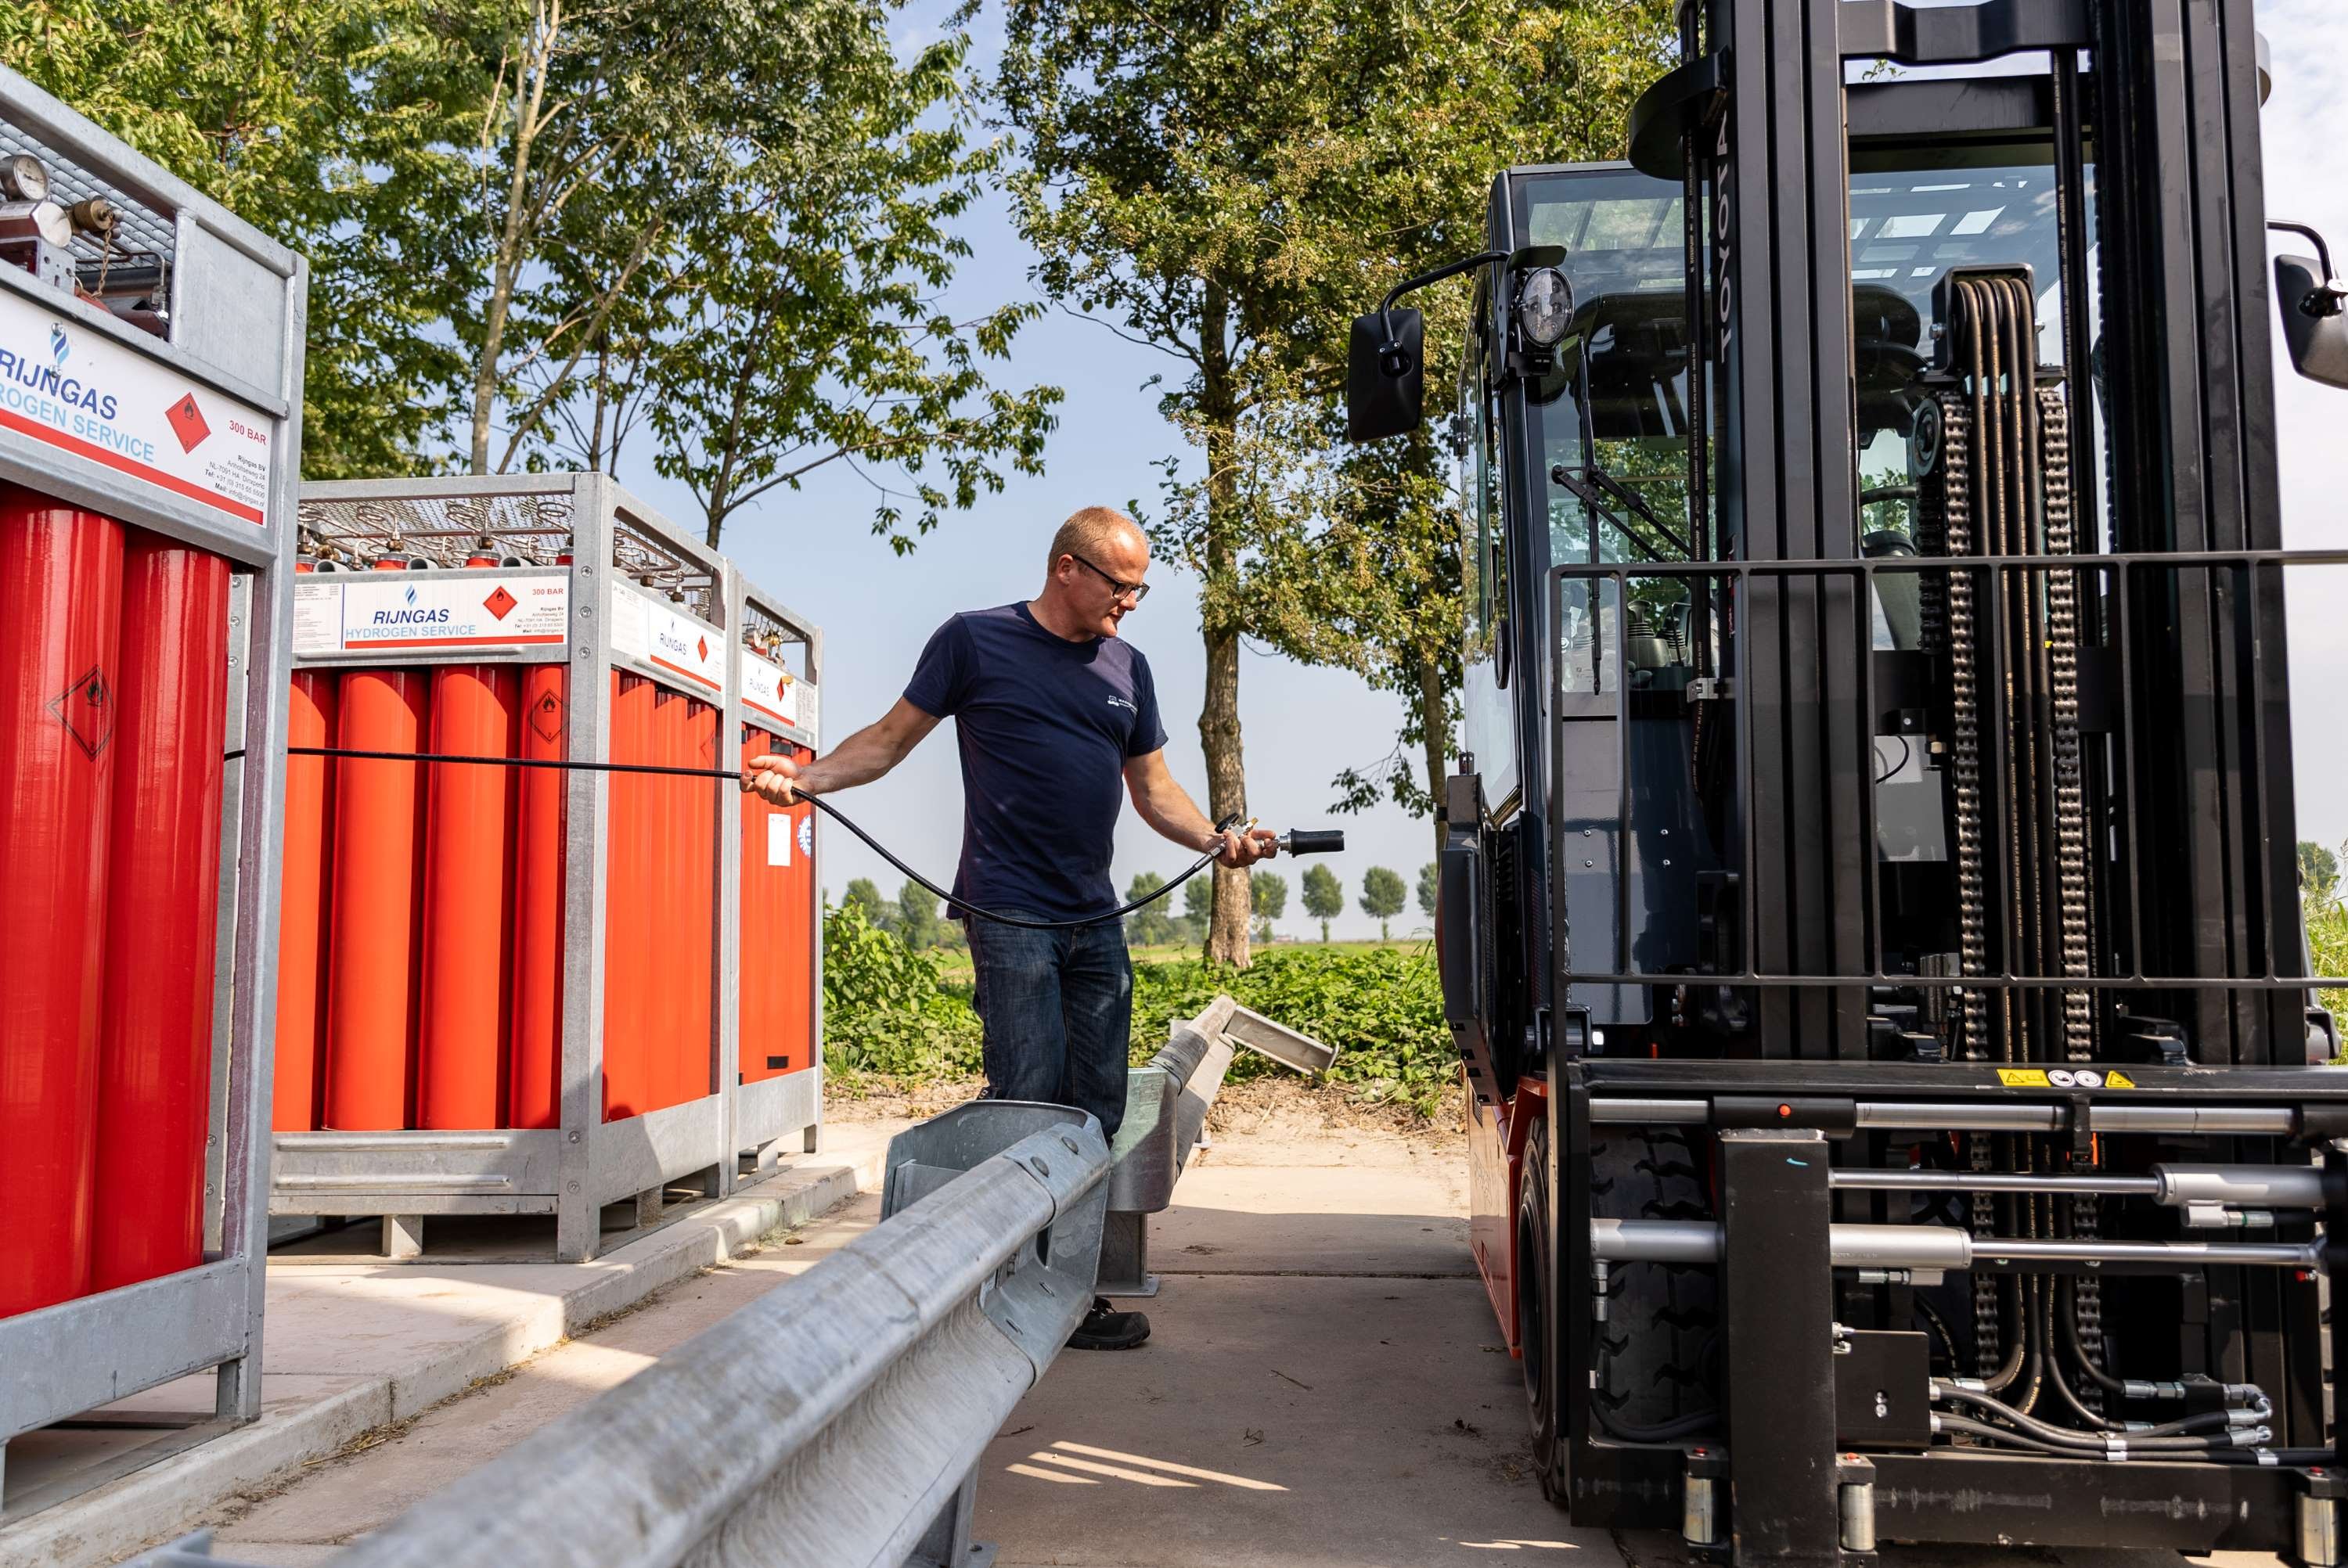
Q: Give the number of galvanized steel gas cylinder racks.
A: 3